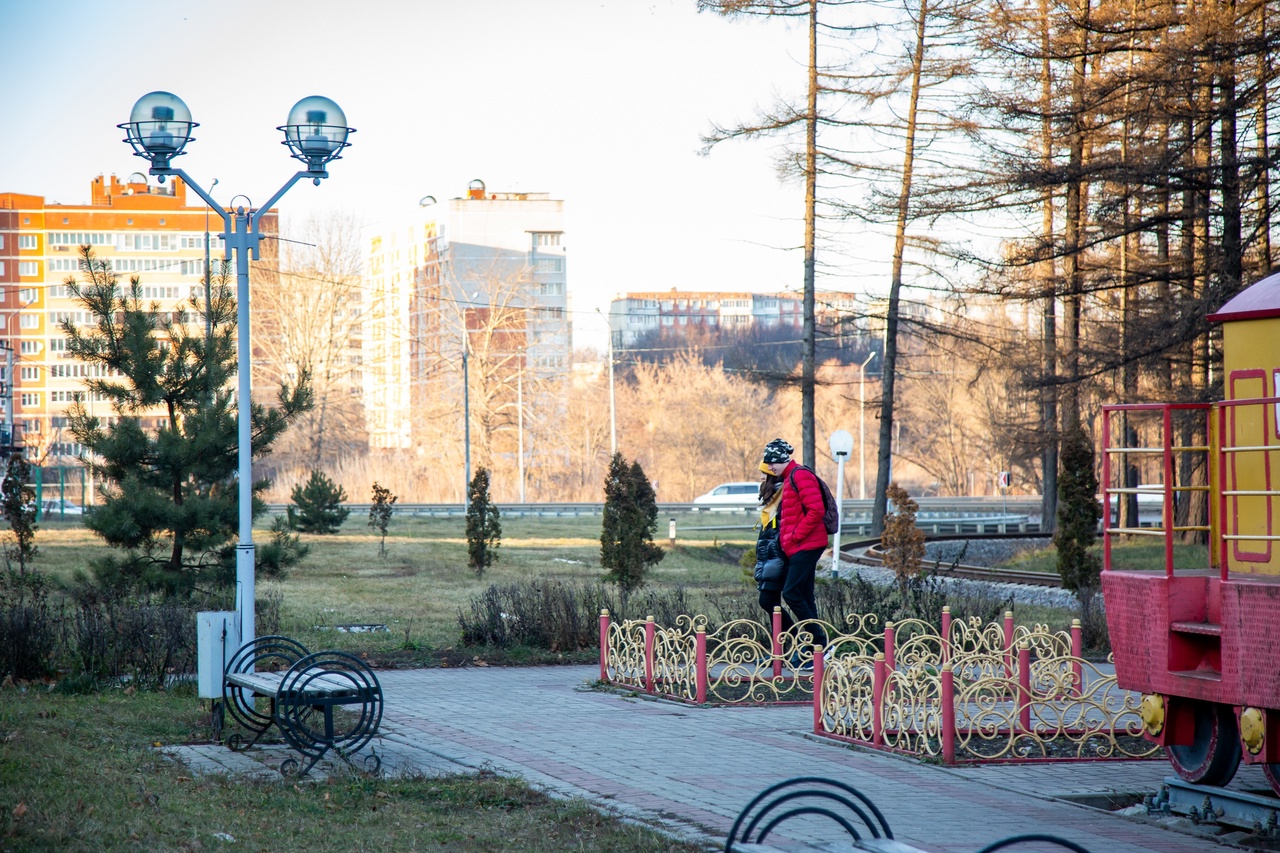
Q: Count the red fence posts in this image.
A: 12